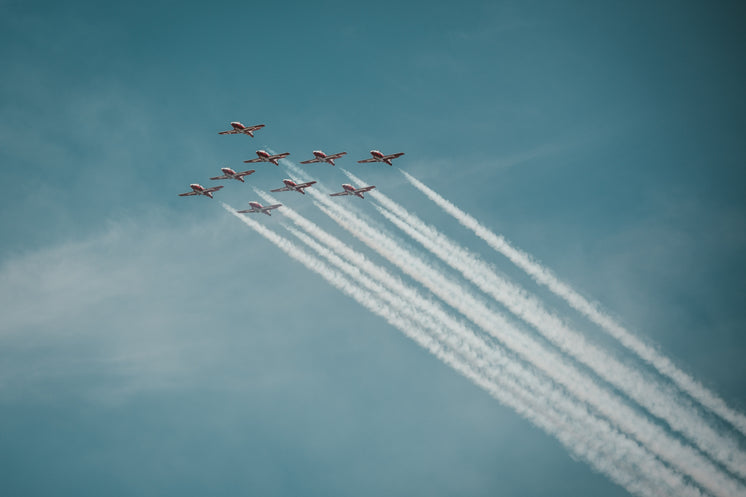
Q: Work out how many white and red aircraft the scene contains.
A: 9